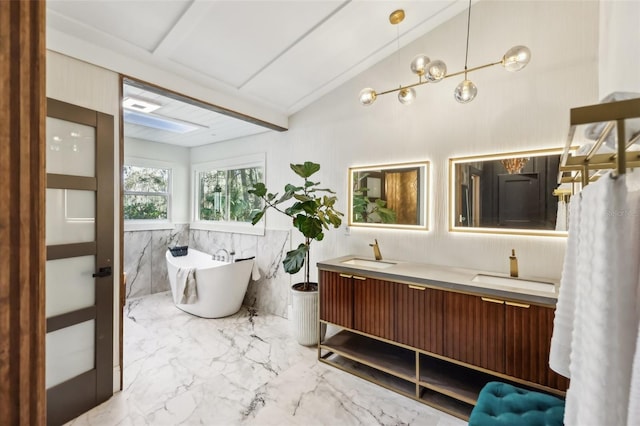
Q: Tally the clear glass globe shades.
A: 6